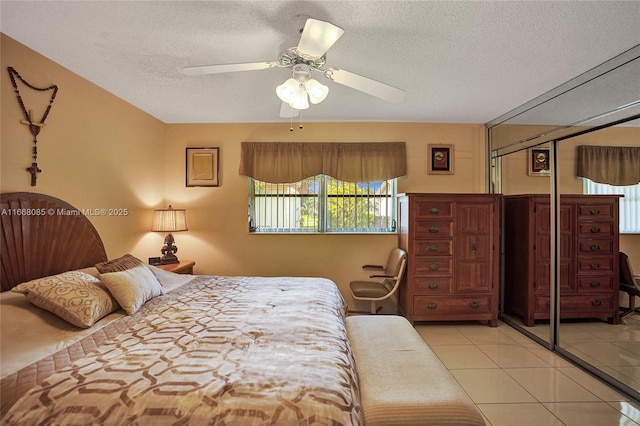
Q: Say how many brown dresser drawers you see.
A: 6